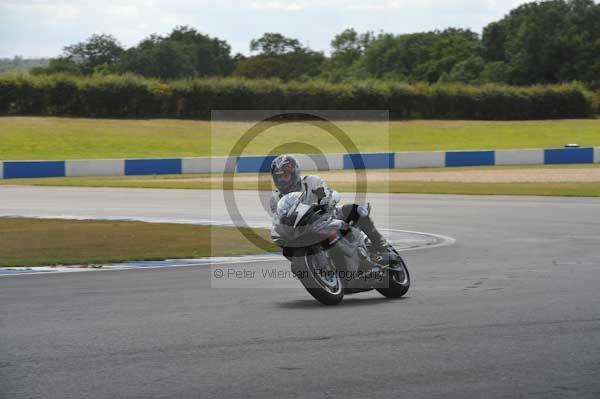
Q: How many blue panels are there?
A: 6